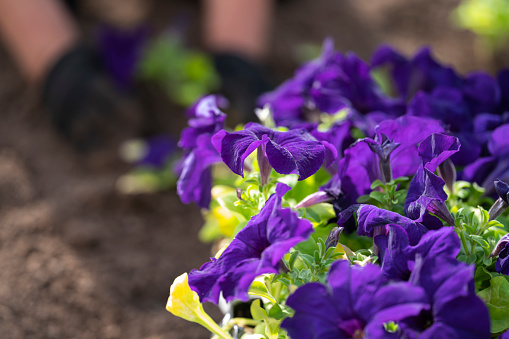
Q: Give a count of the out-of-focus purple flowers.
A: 2